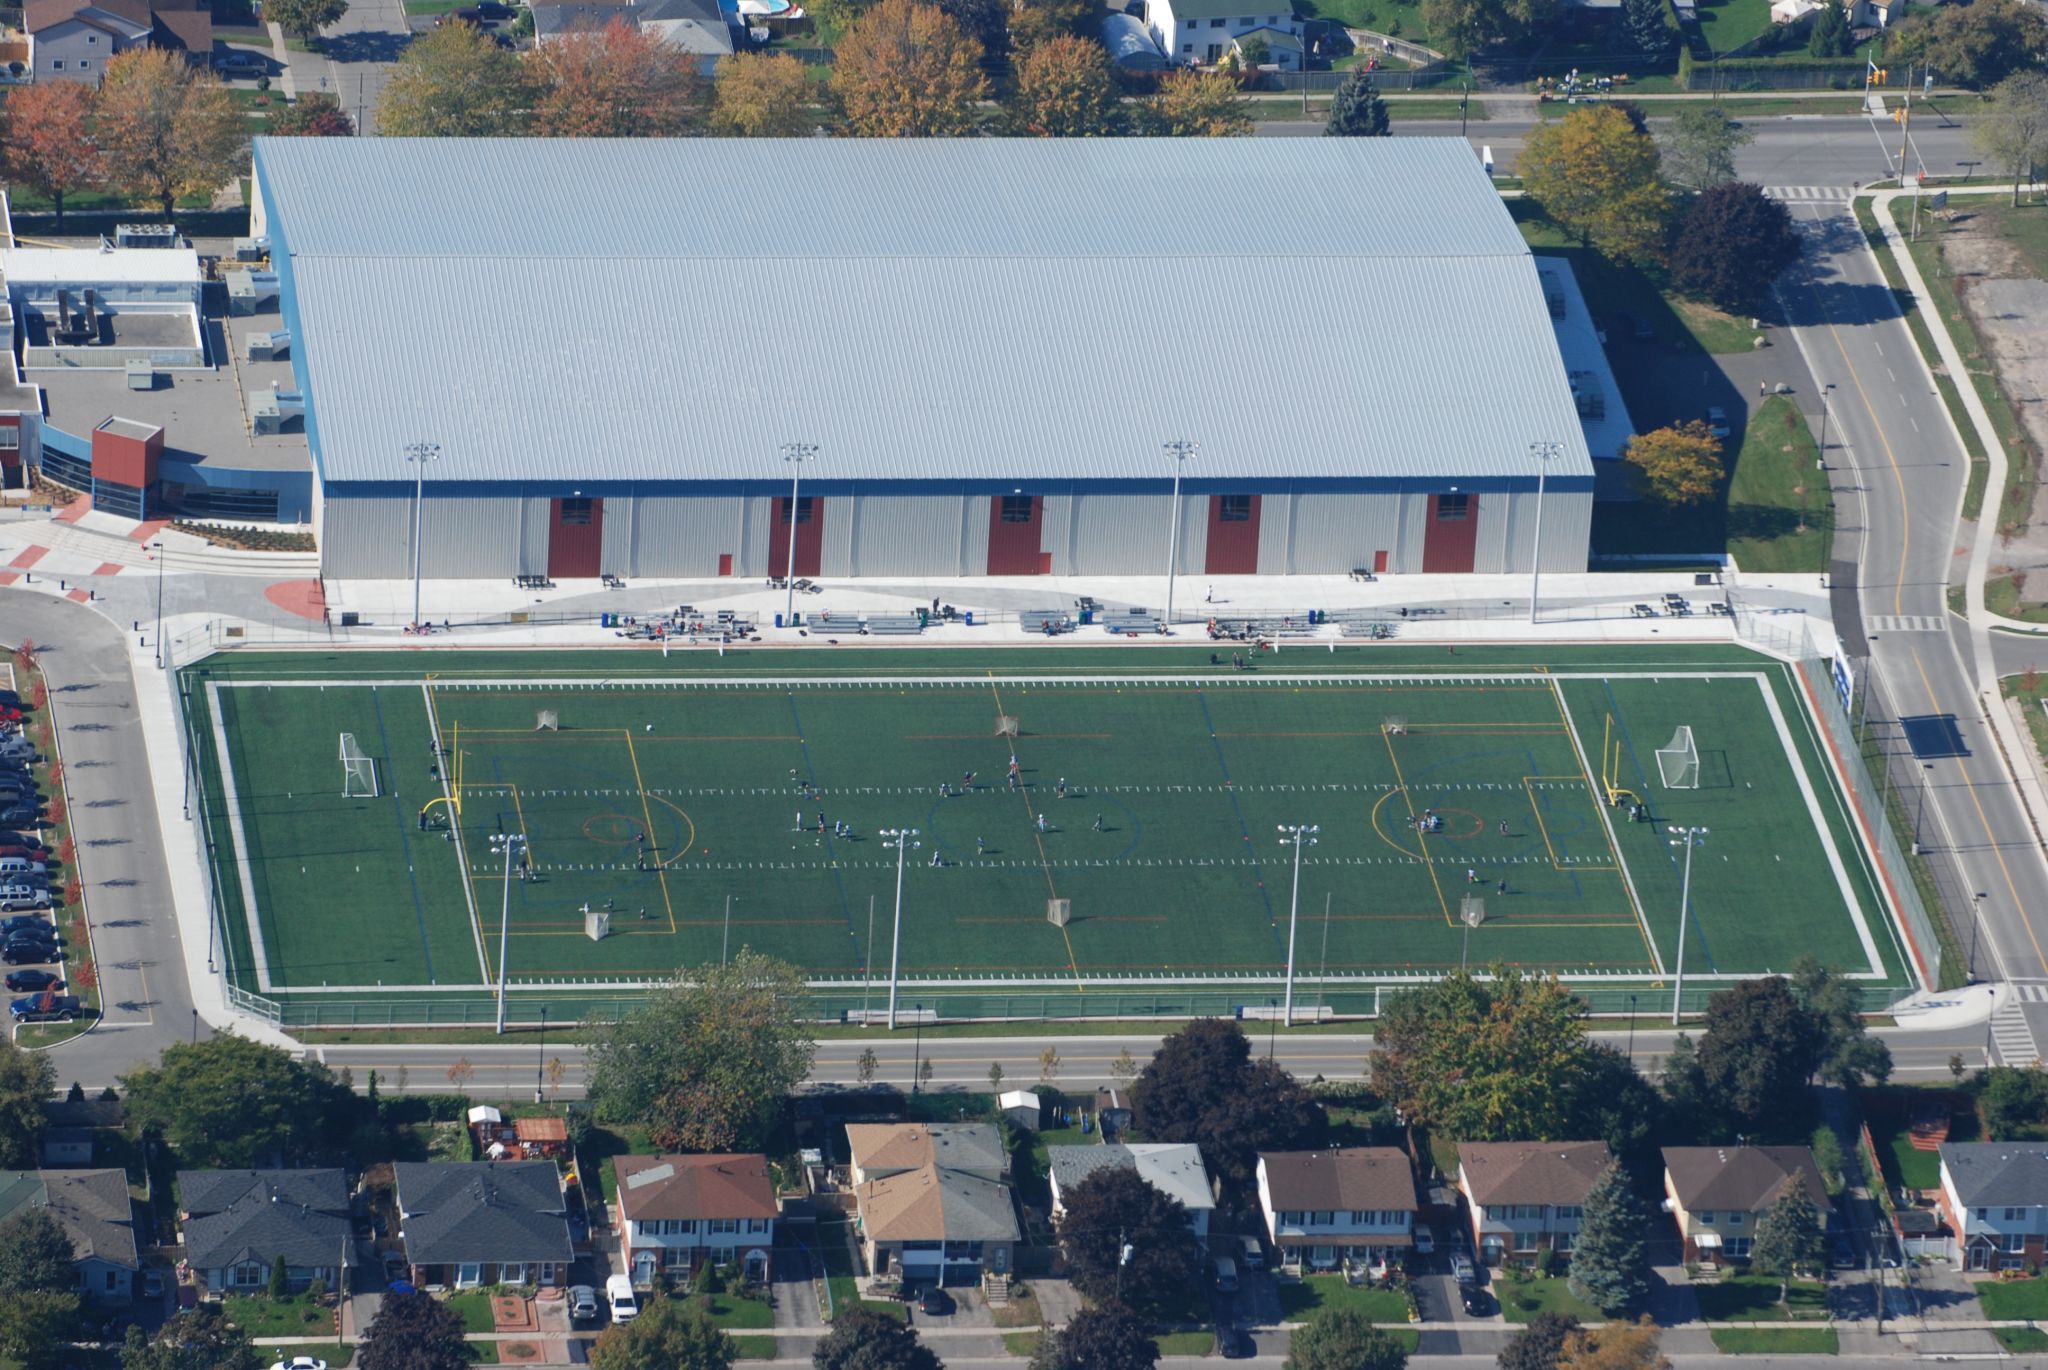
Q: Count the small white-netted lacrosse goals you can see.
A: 6